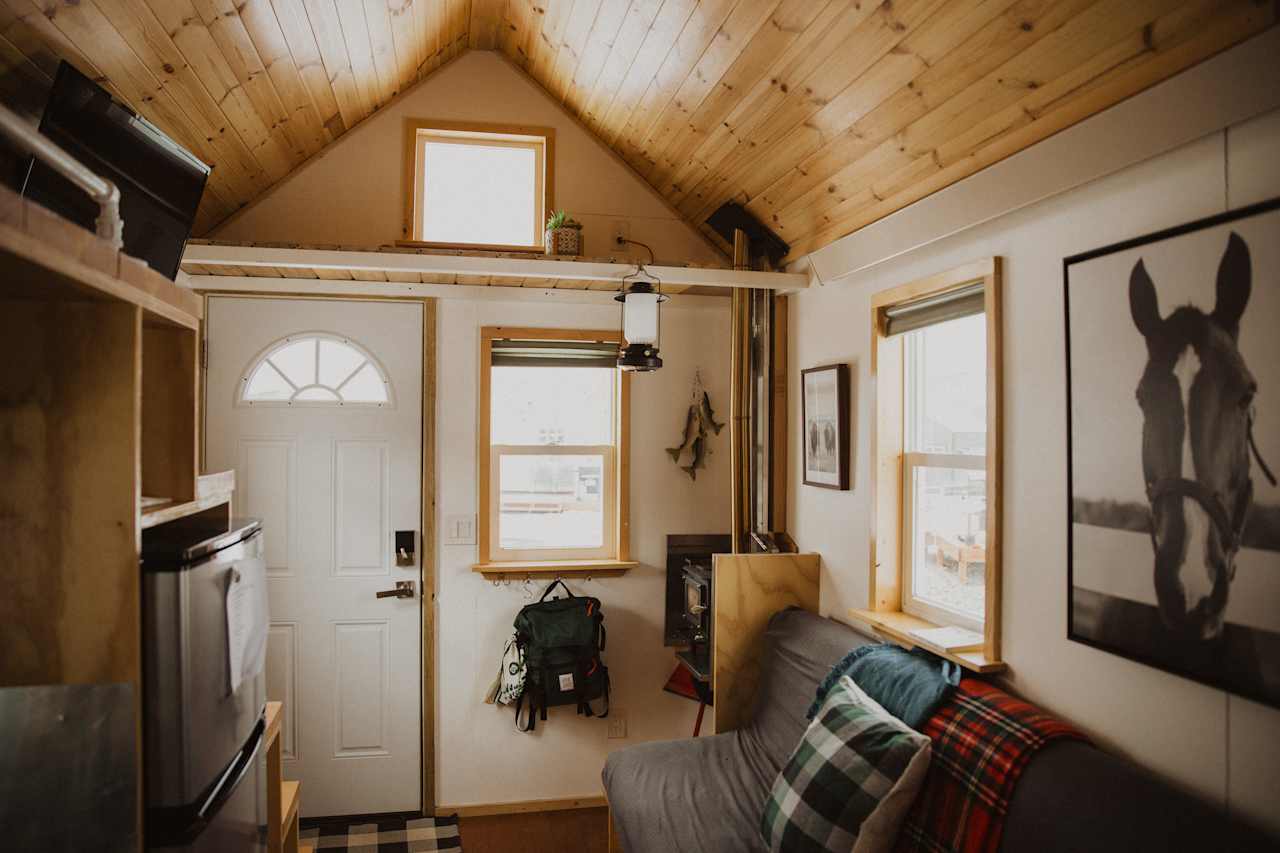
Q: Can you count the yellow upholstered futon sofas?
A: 0